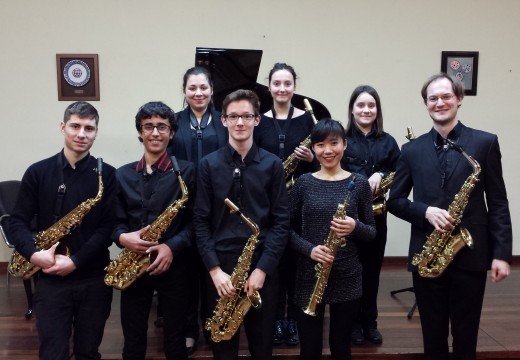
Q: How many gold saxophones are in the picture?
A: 7